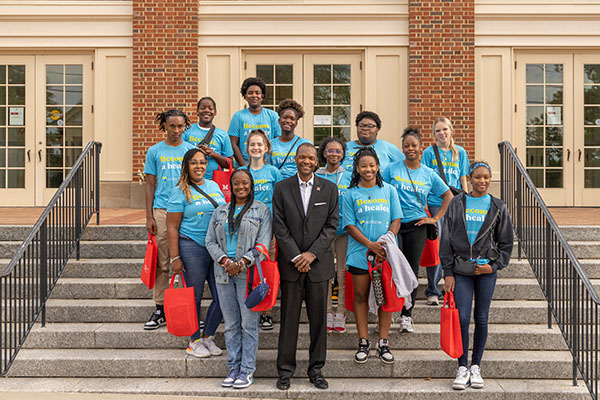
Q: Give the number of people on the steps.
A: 14